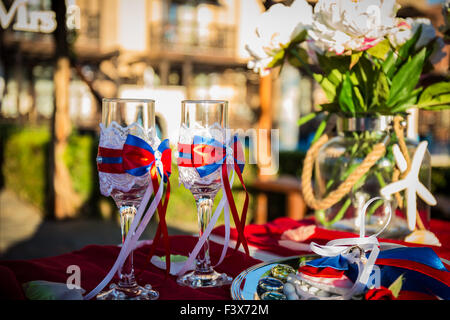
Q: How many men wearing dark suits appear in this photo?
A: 0